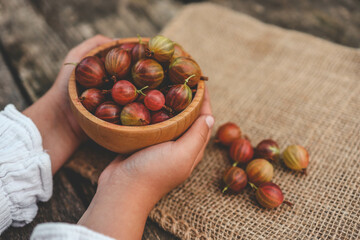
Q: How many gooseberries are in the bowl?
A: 15